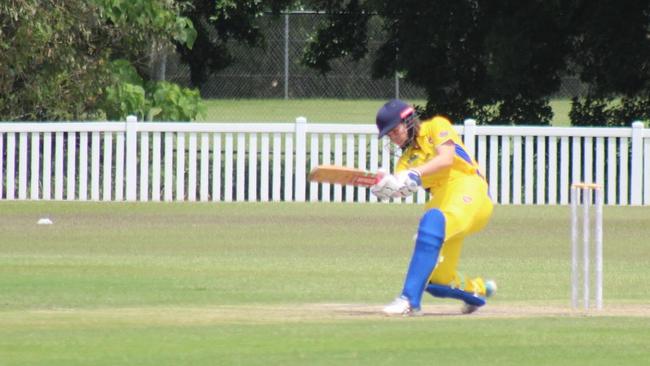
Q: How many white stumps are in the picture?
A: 3